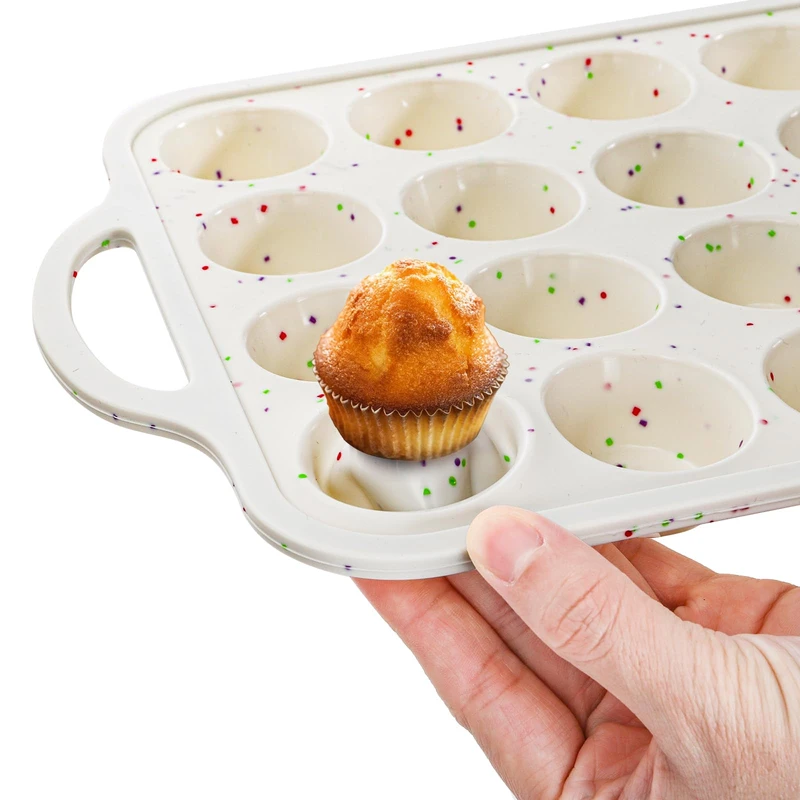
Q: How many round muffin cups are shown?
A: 14